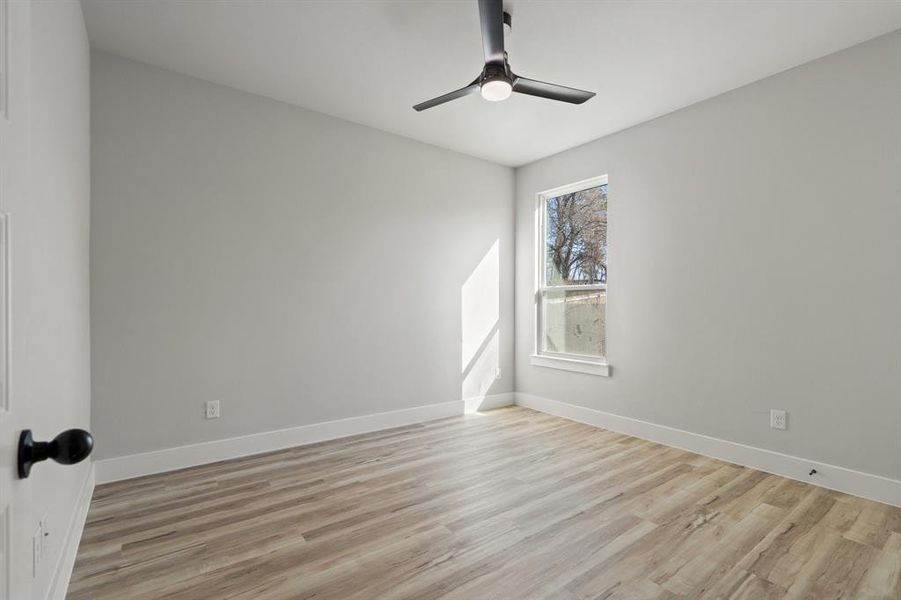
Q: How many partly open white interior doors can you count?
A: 1